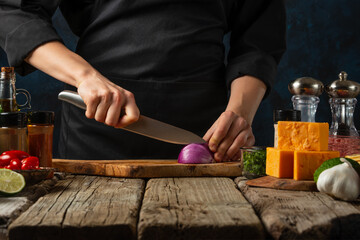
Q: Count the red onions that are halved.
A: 1